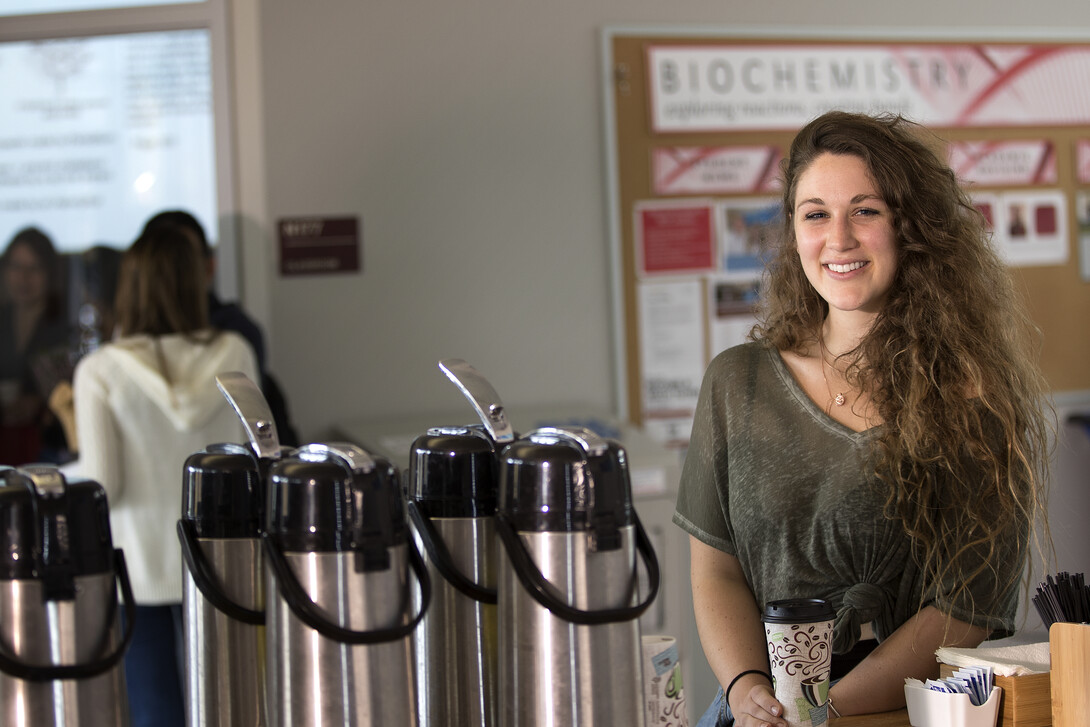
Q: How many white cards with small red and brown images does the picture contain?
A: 2